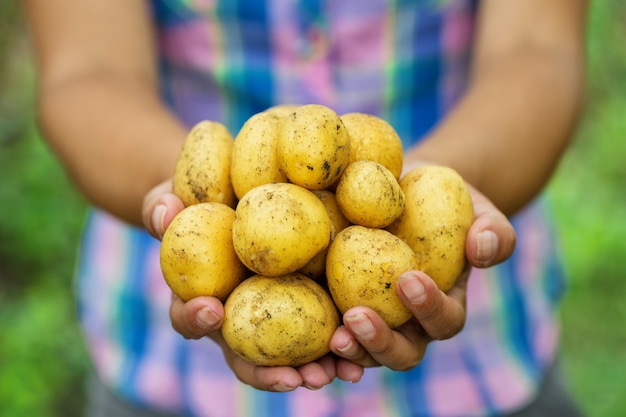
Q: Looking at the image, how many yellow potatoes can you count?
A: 12